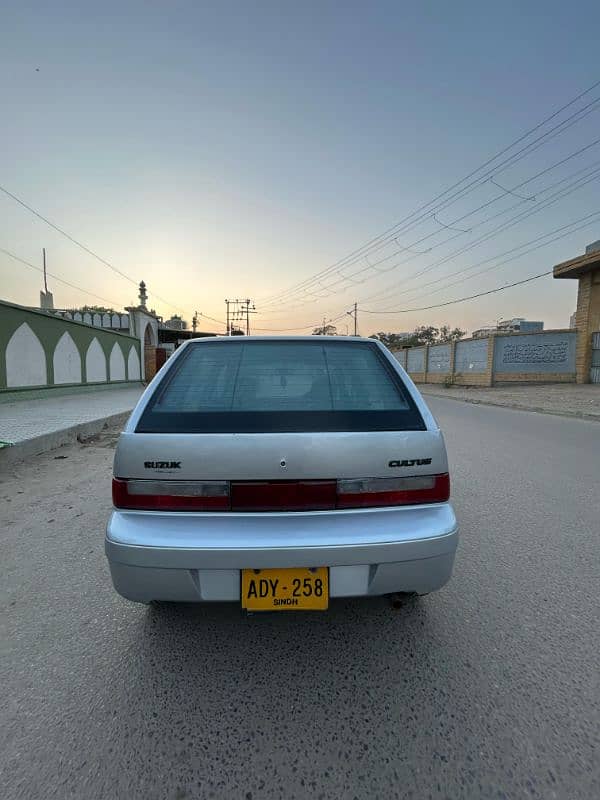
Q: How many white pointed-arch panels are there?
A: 5